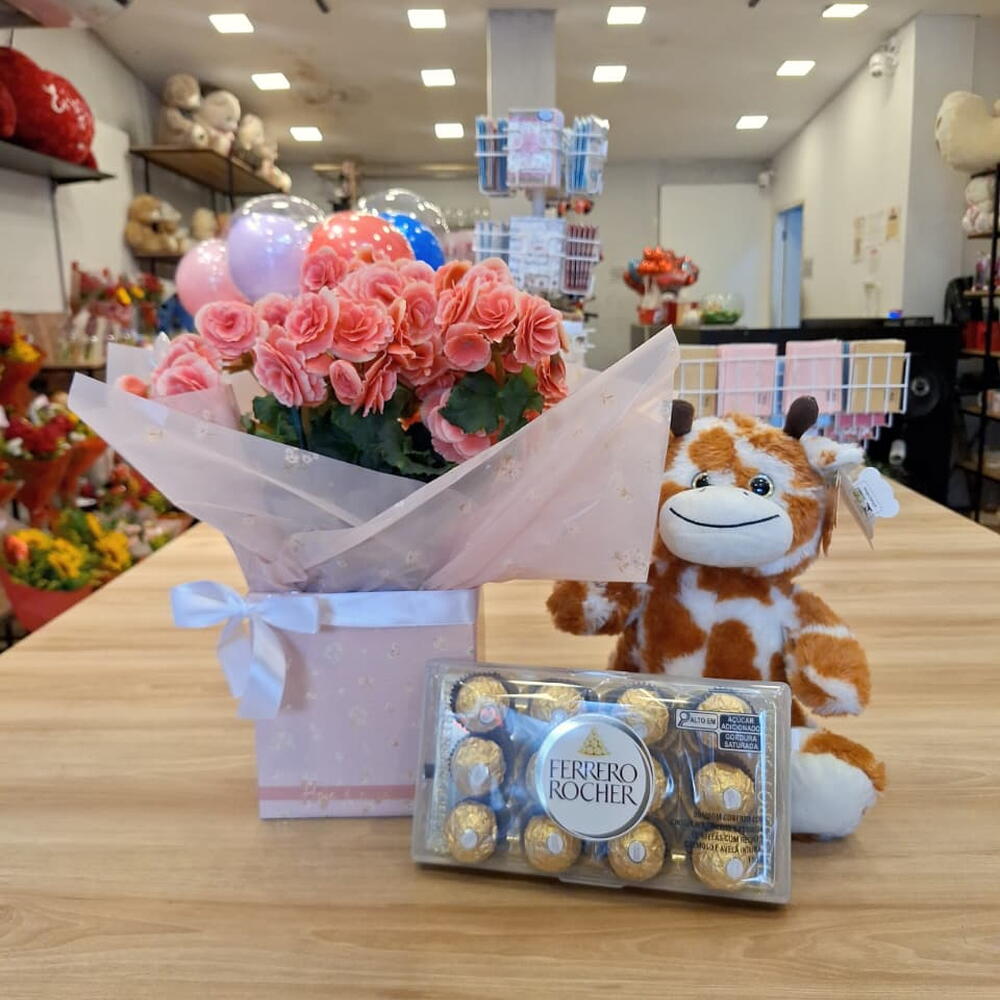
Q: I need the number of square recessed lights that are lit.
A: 11